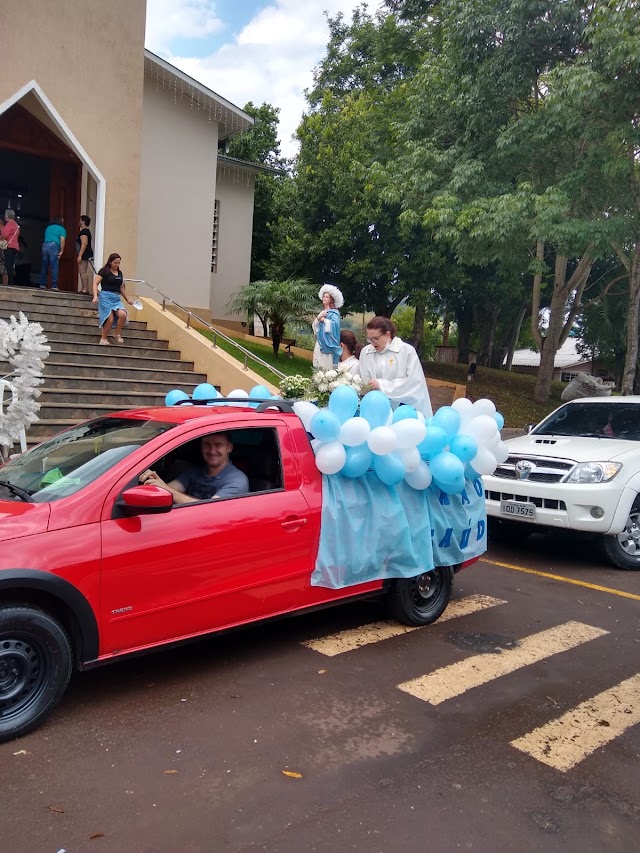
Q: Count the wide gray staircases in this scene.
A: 1